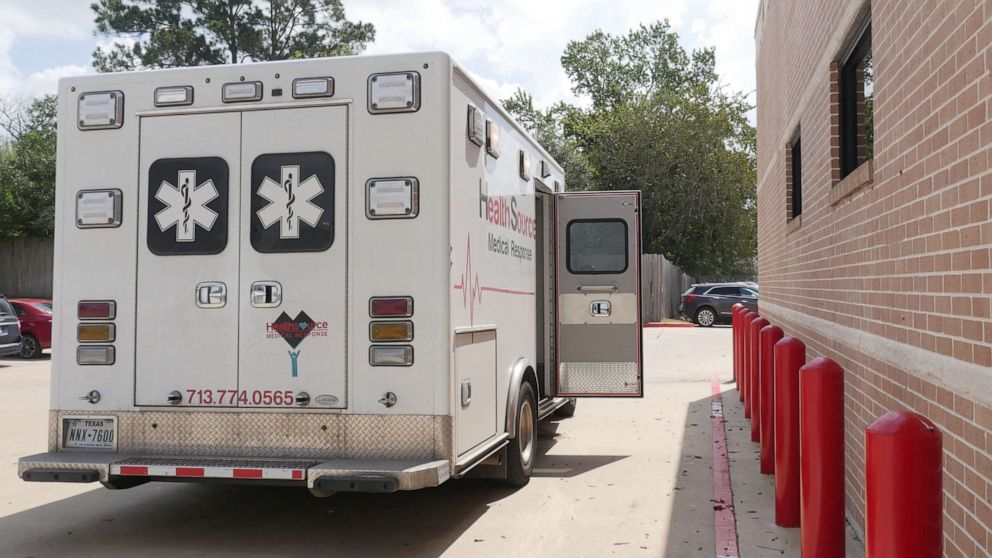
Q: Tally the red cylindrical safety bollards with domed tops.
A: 9